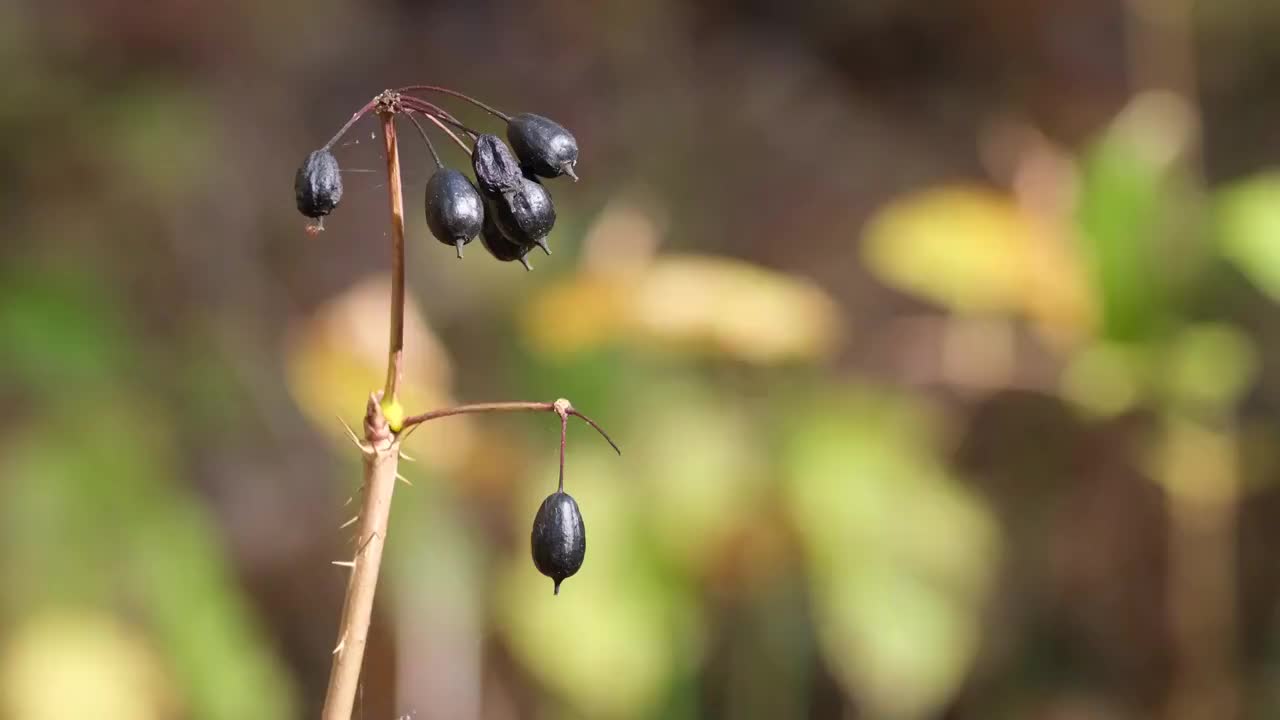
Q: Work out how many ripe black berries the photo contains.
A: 7